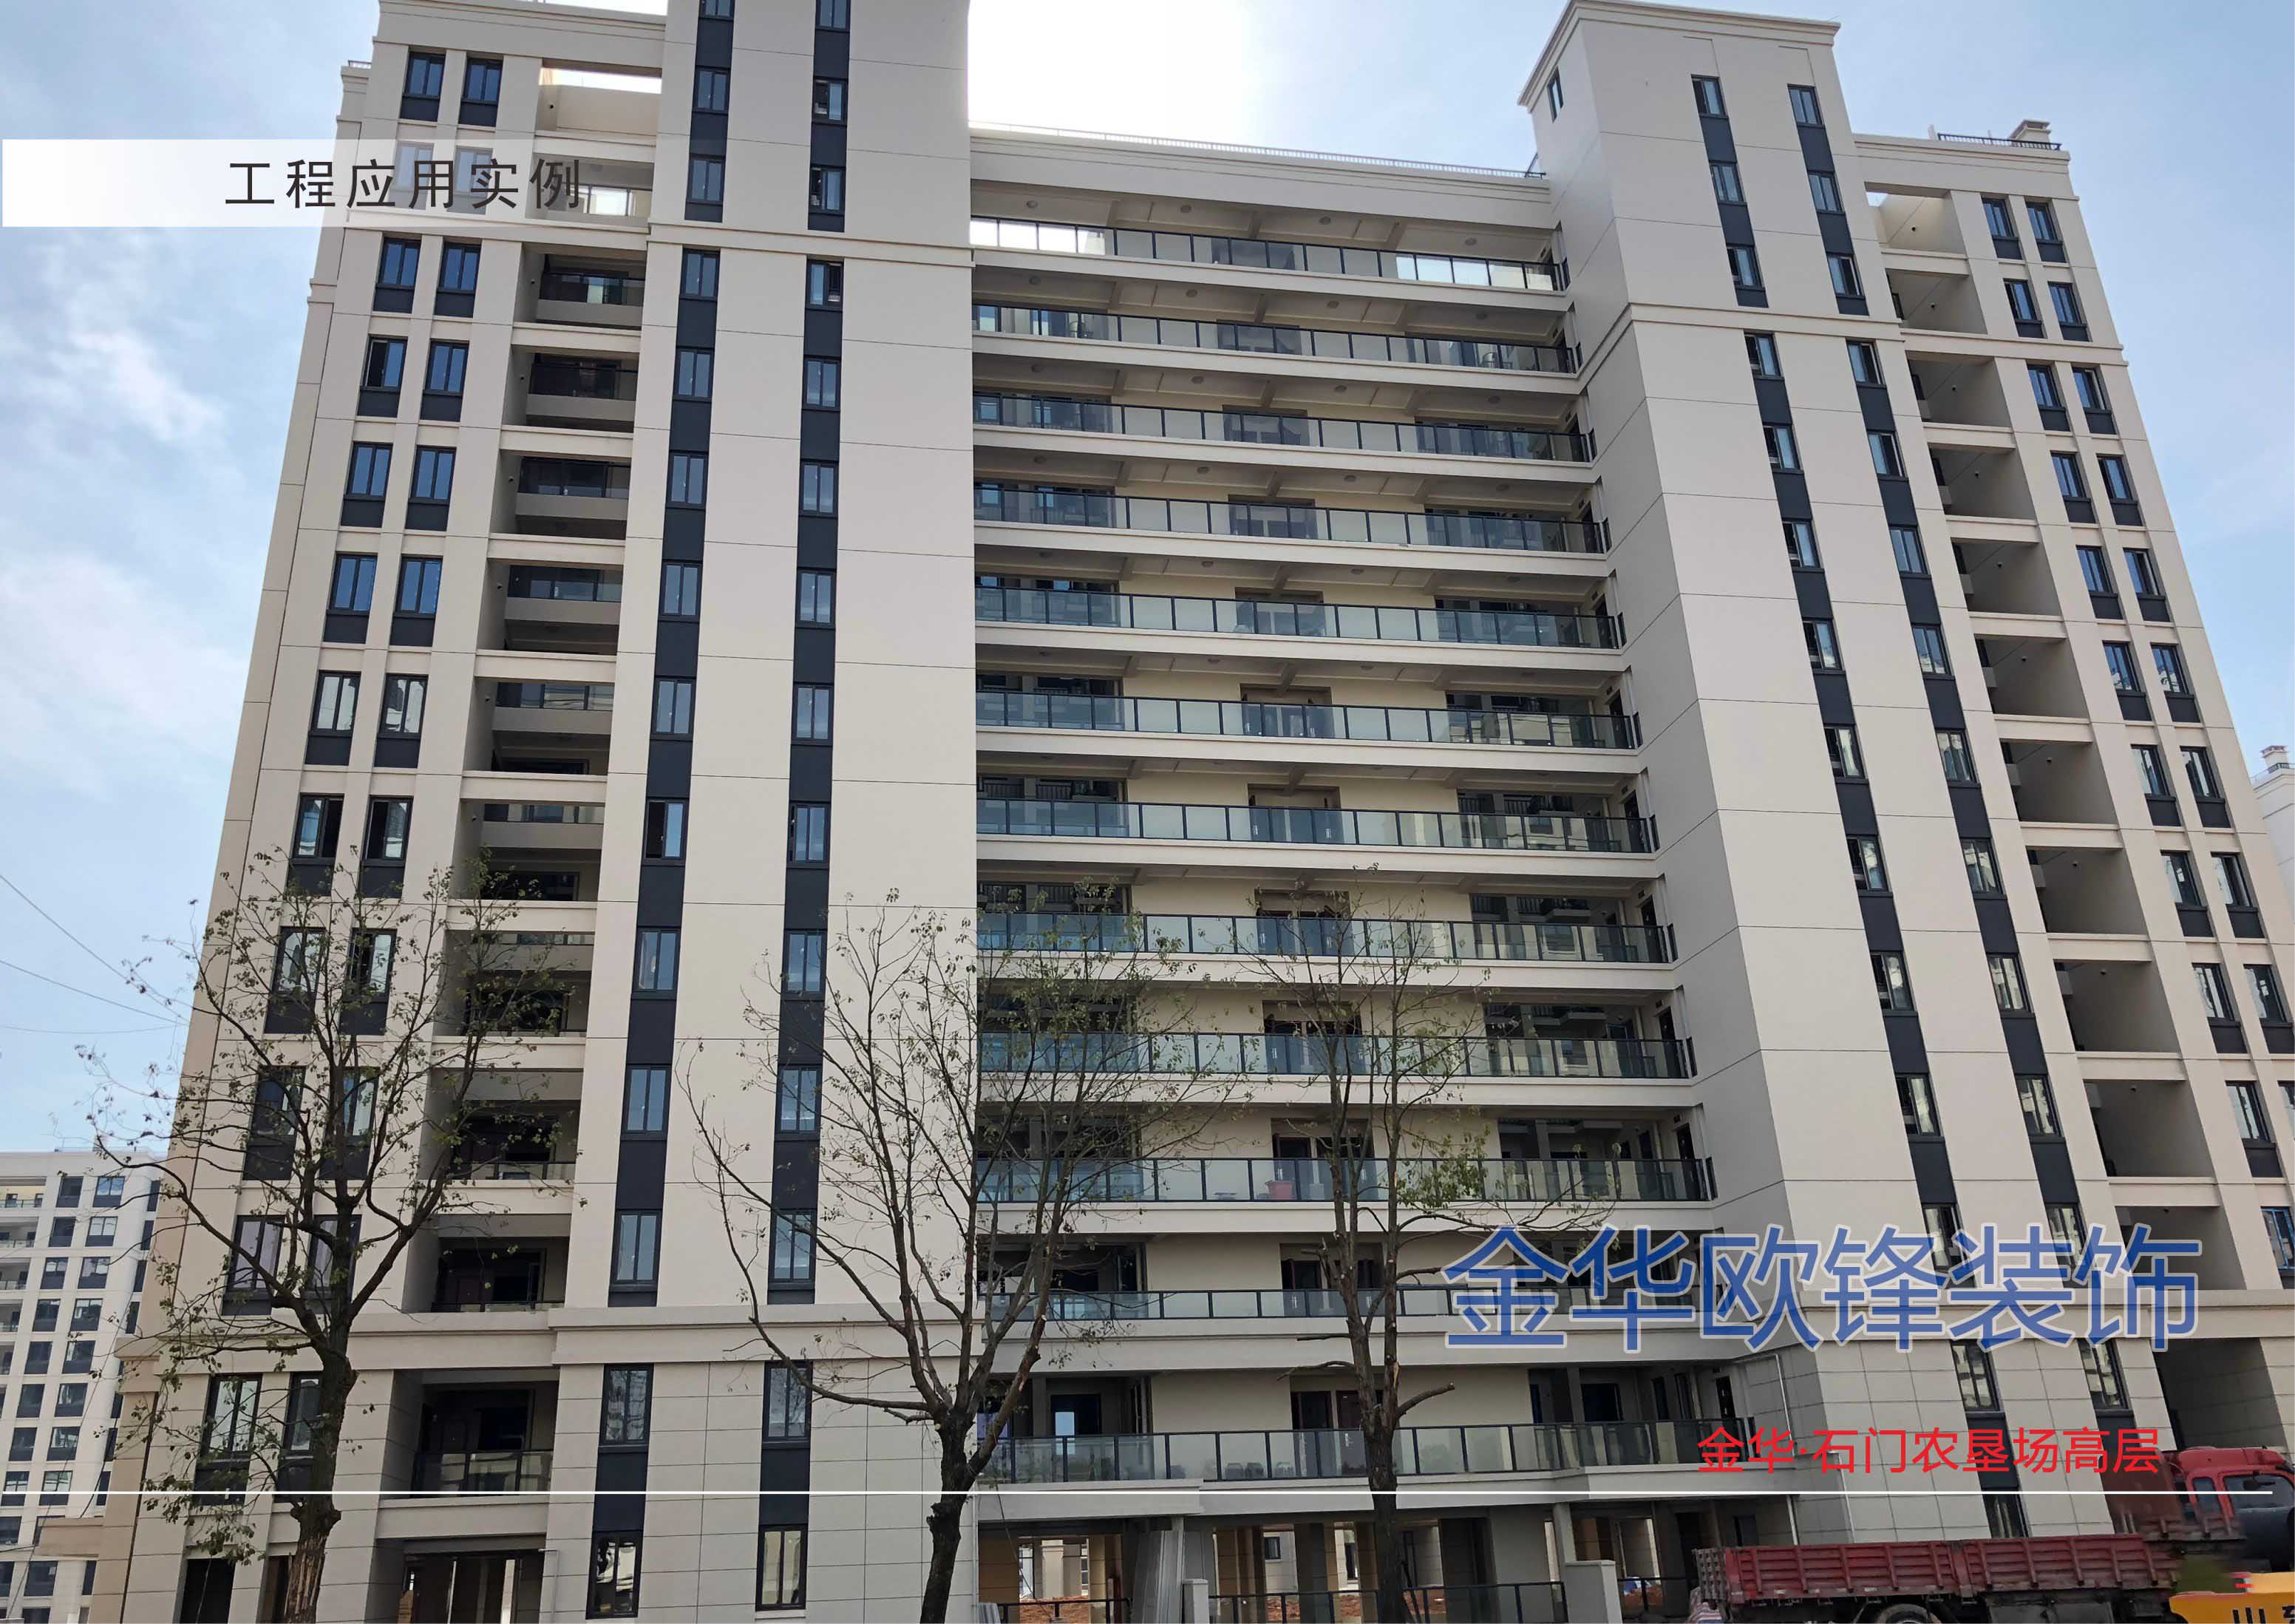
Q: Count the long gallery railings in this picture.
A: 12